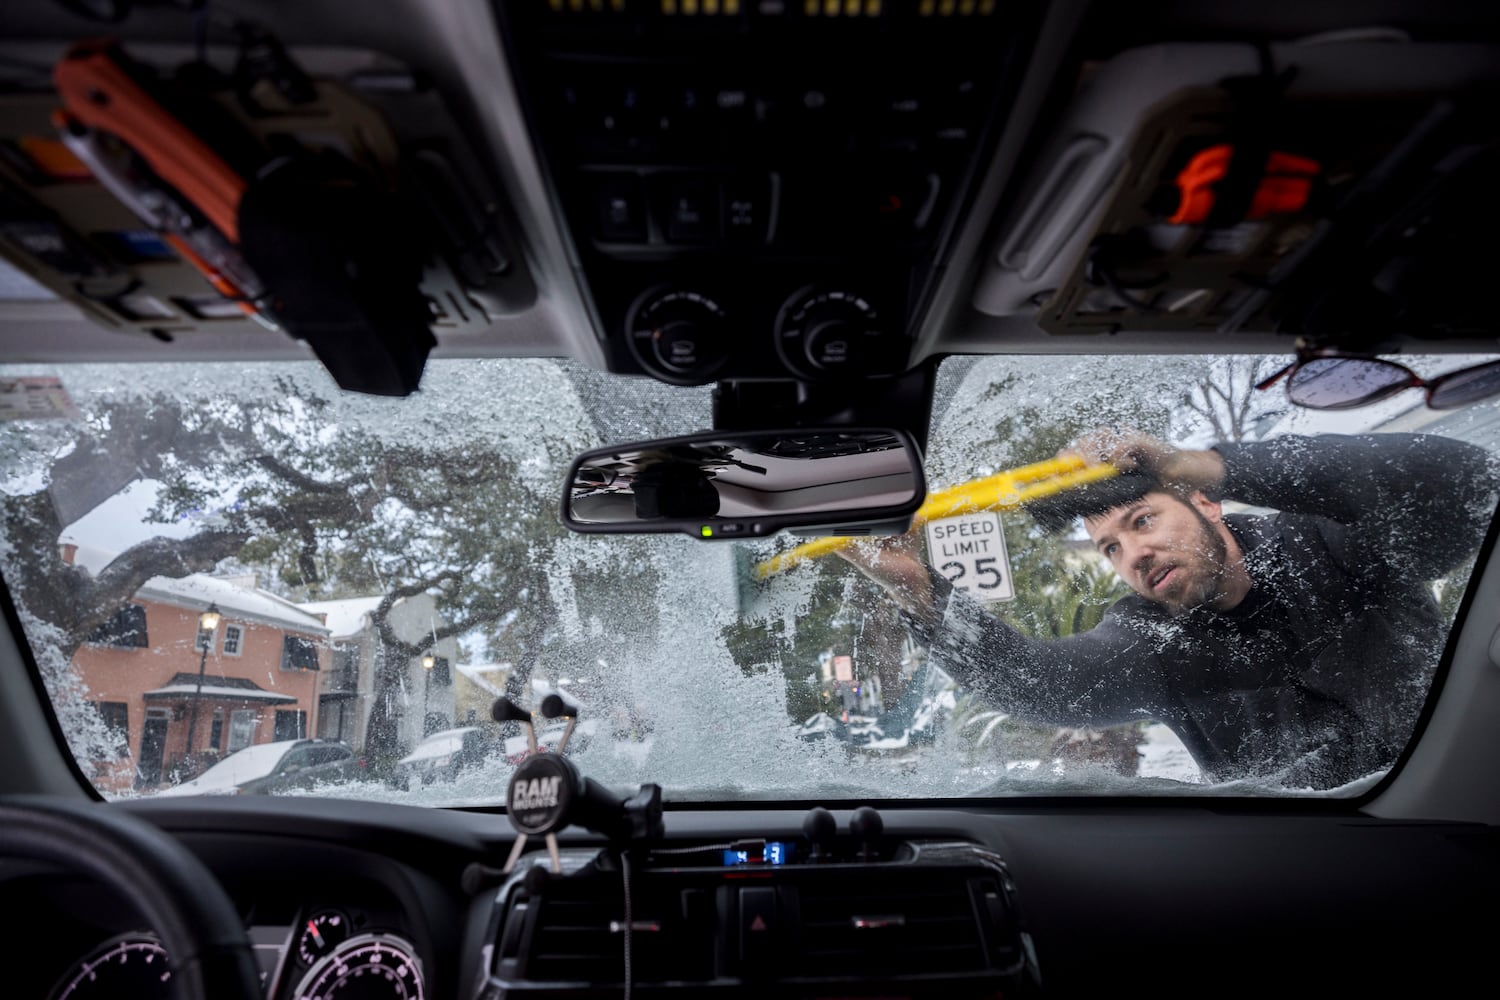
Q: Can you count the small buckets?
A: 0